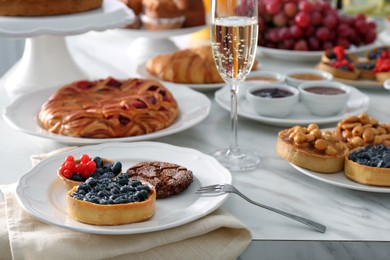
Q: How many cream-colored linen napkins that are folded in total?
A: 1